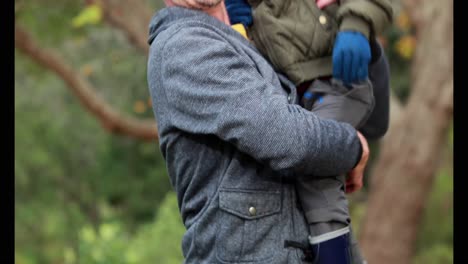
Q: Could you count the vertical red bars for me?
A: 0